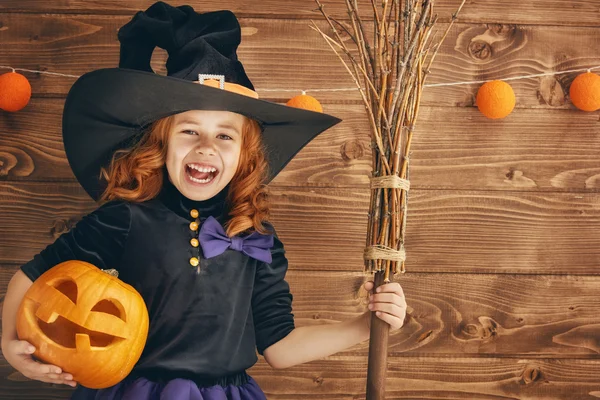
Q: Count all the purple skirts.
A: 1